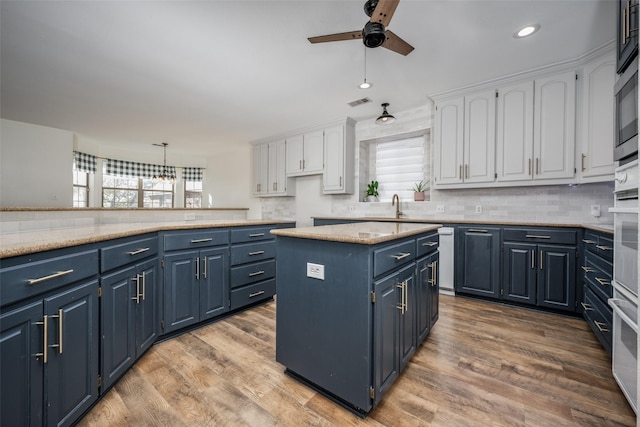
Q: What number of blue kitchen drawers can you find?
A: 14